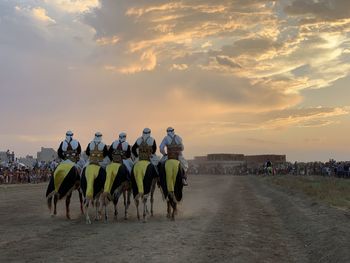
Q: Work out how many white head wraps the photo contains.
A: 5